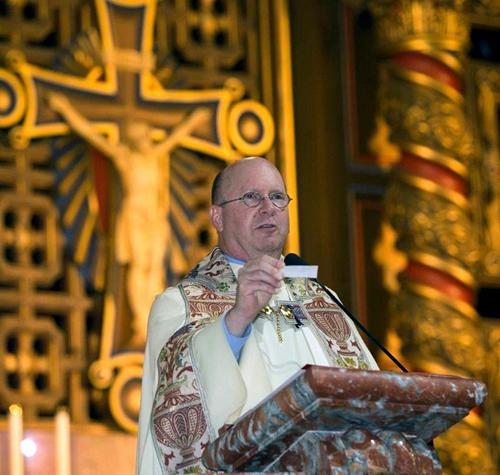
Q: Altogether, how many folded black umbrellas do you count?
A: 0